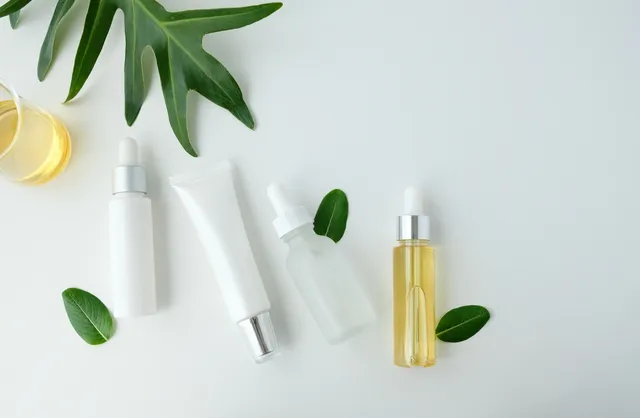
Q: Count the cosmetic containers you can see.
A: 4